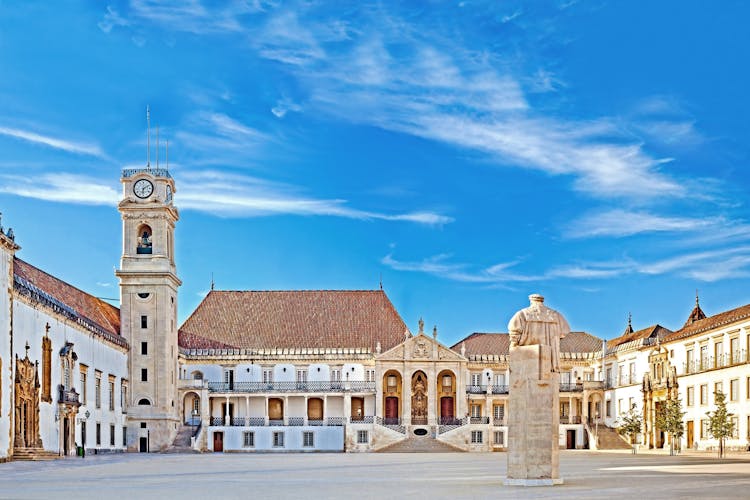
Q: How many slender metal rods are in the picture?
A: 3